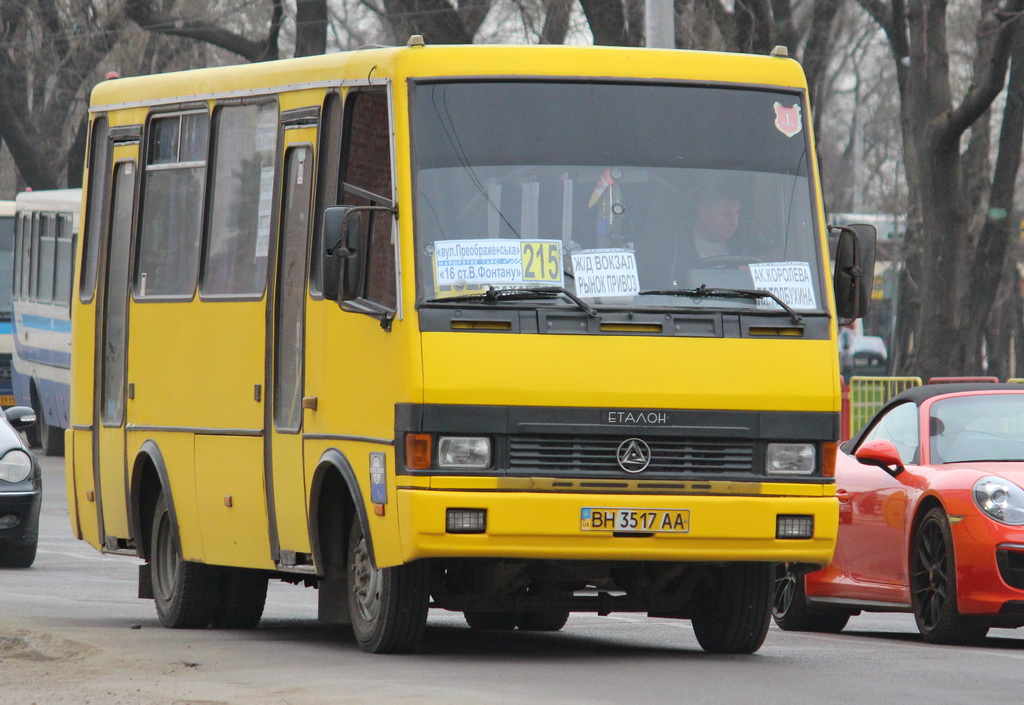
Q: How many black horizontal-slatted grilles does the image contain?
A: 1